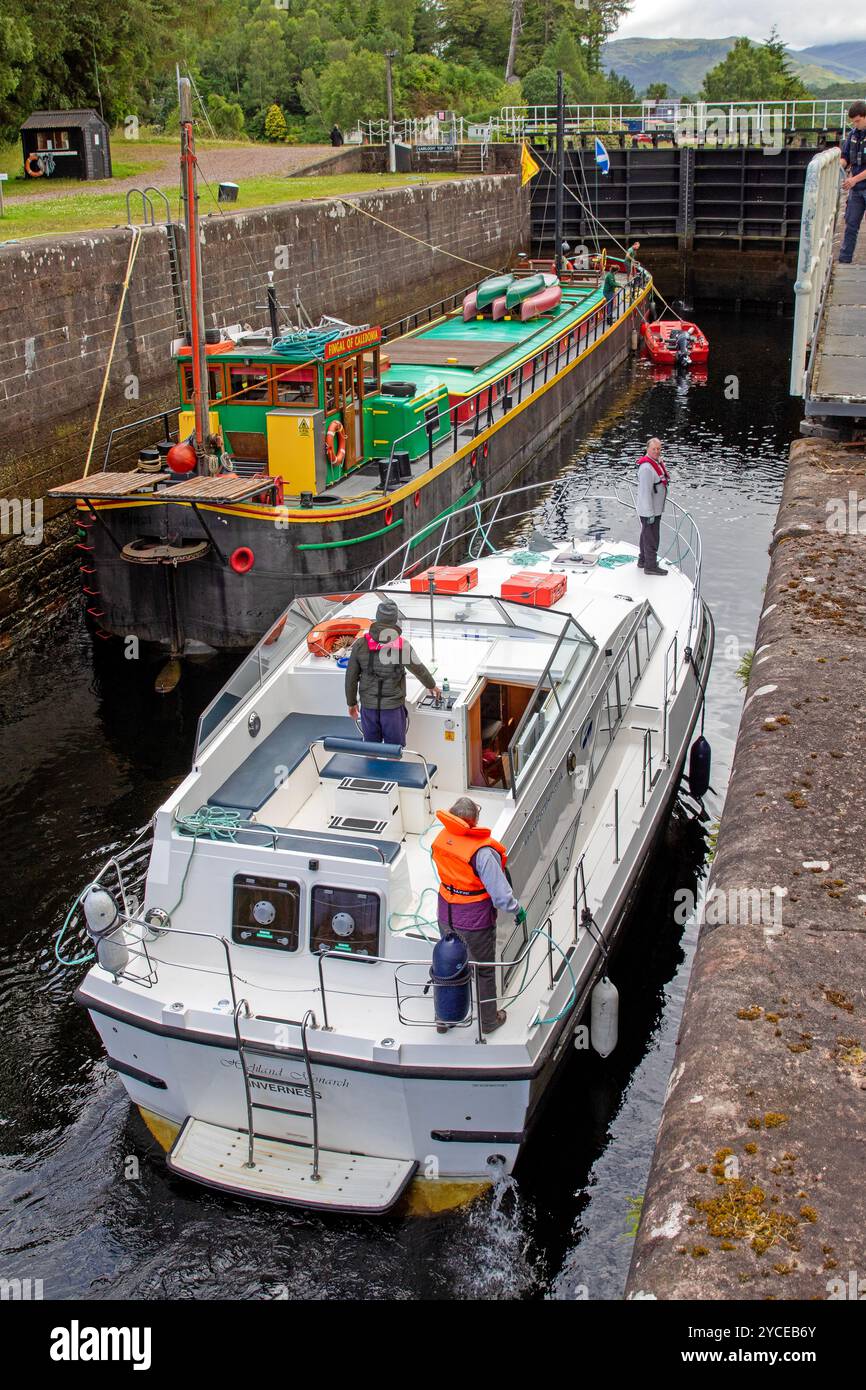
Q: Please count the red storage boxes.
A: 2